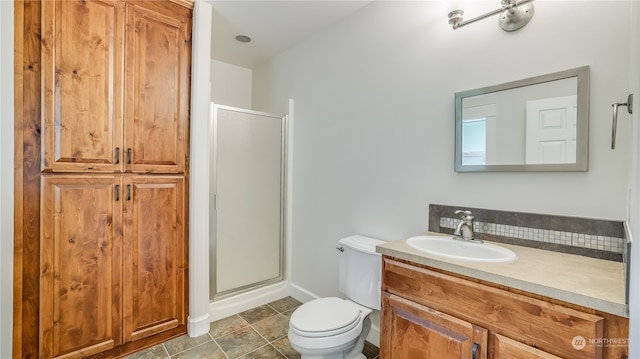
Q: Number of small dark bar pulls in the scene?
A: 5